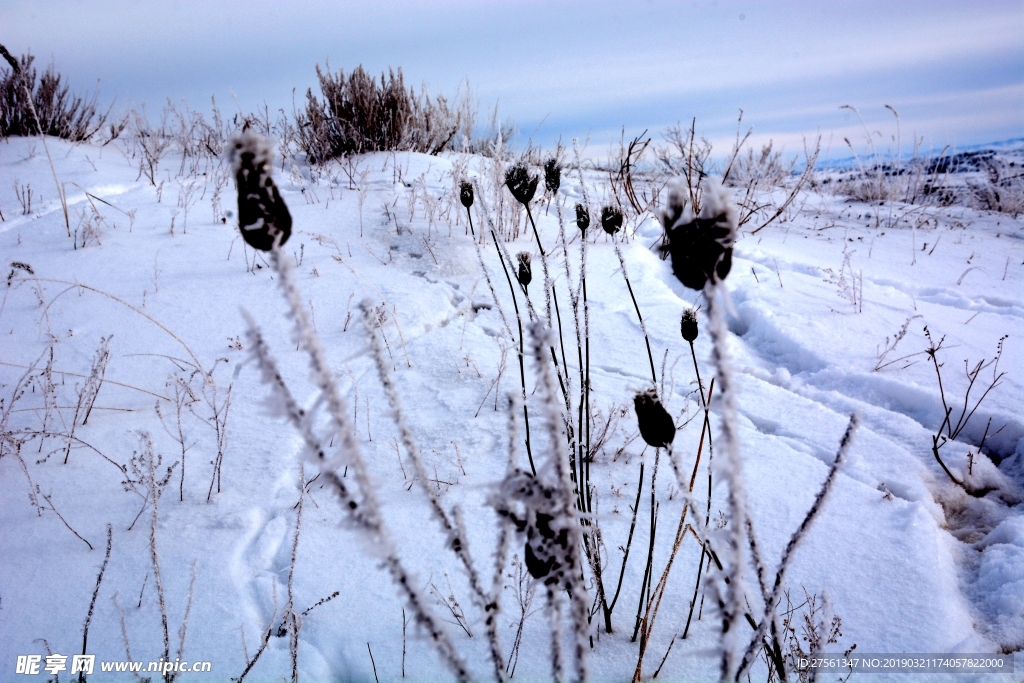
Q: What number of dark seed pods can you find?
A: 11